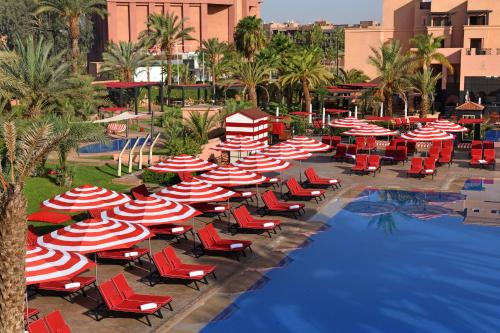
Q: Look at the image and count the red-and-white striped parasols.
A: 15